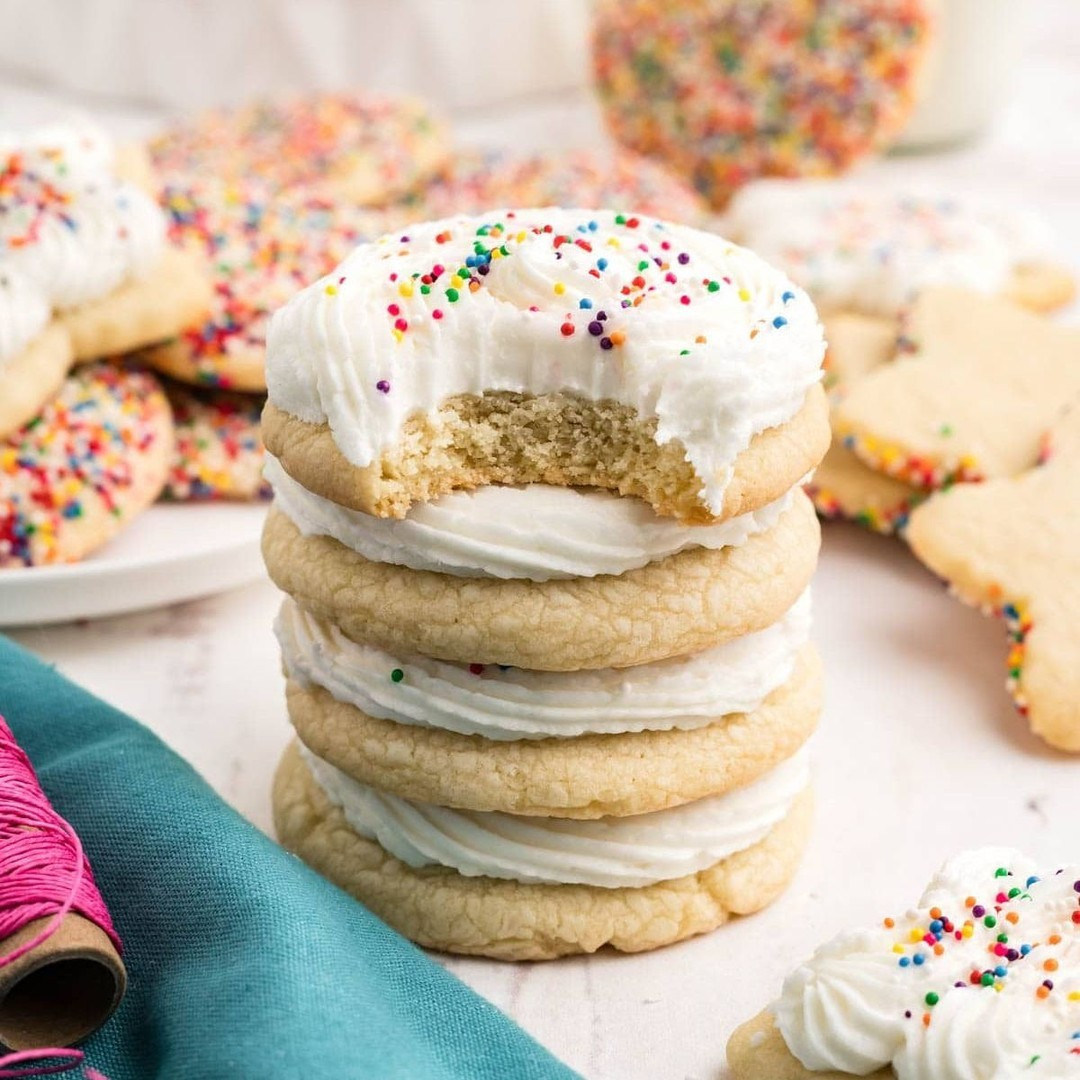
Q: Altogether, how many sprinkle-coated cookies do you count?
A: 6